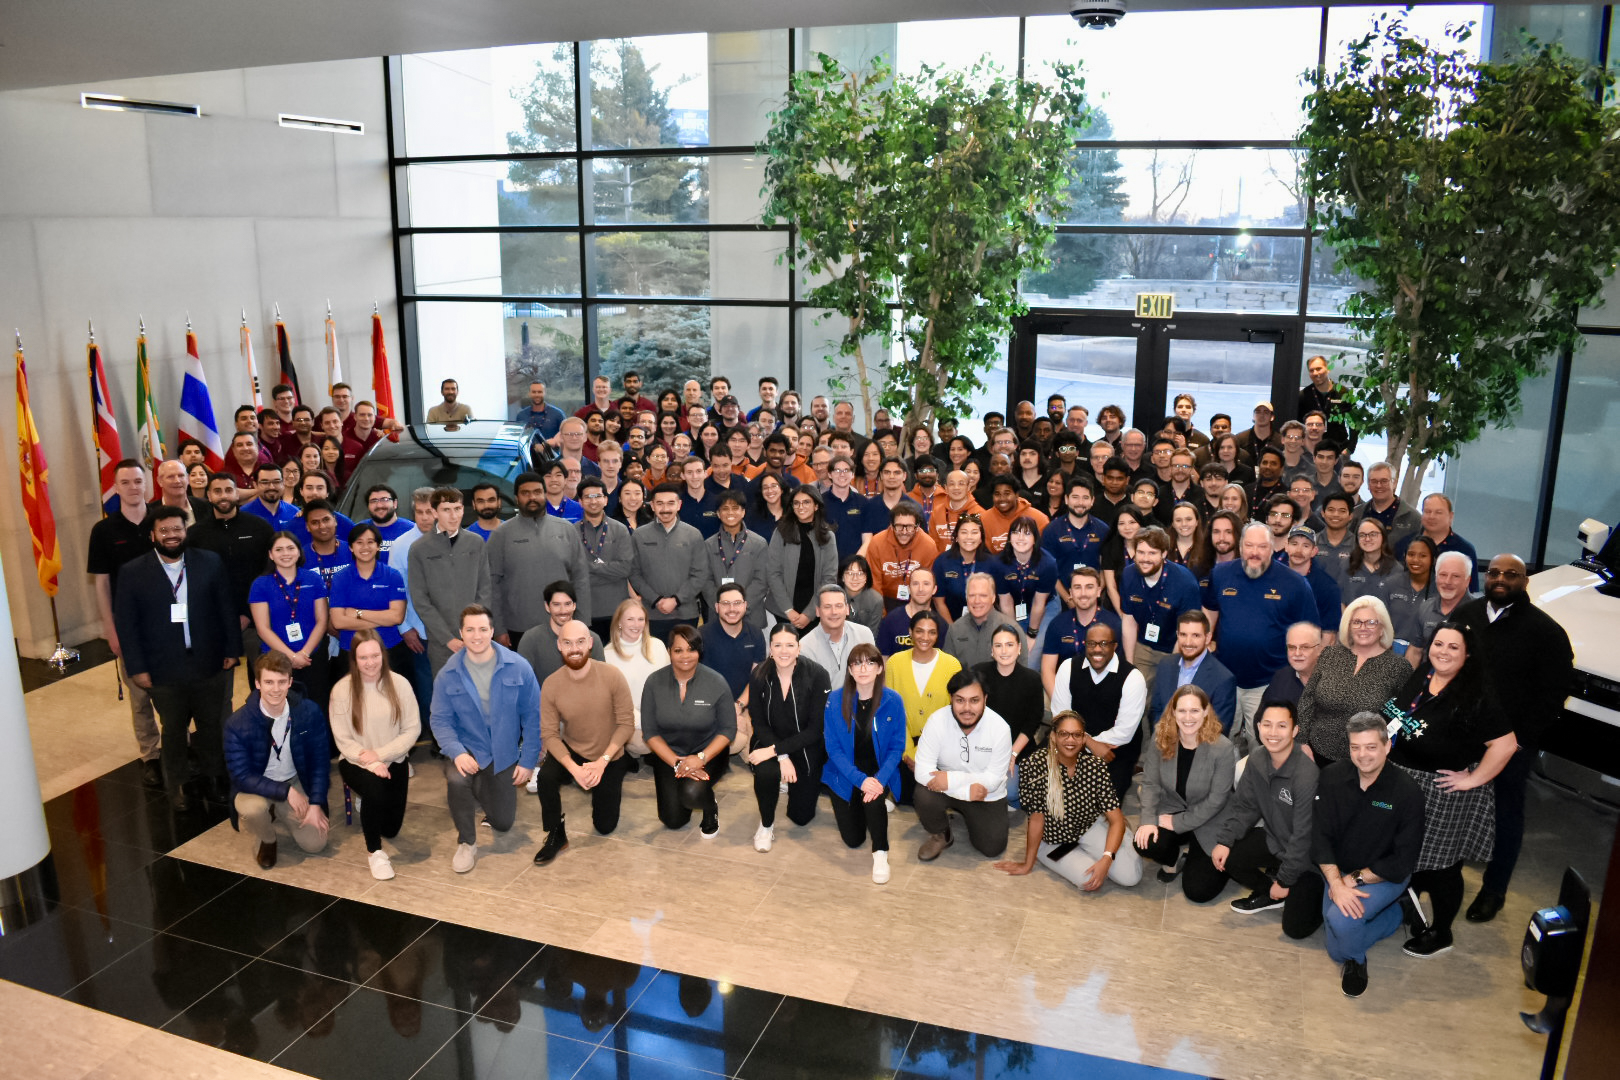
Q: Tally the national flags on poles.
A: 8